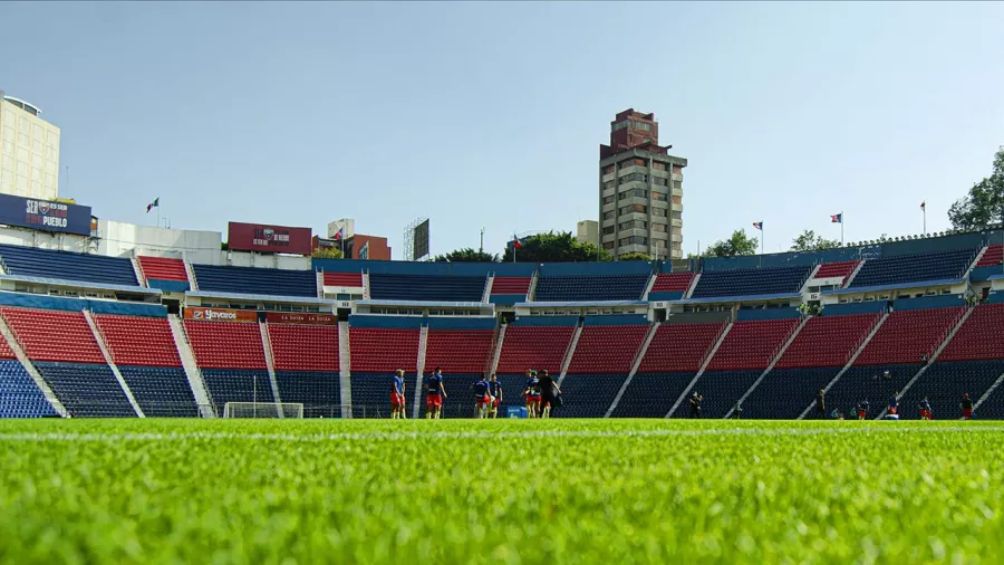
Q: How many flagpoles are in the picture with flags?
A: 6